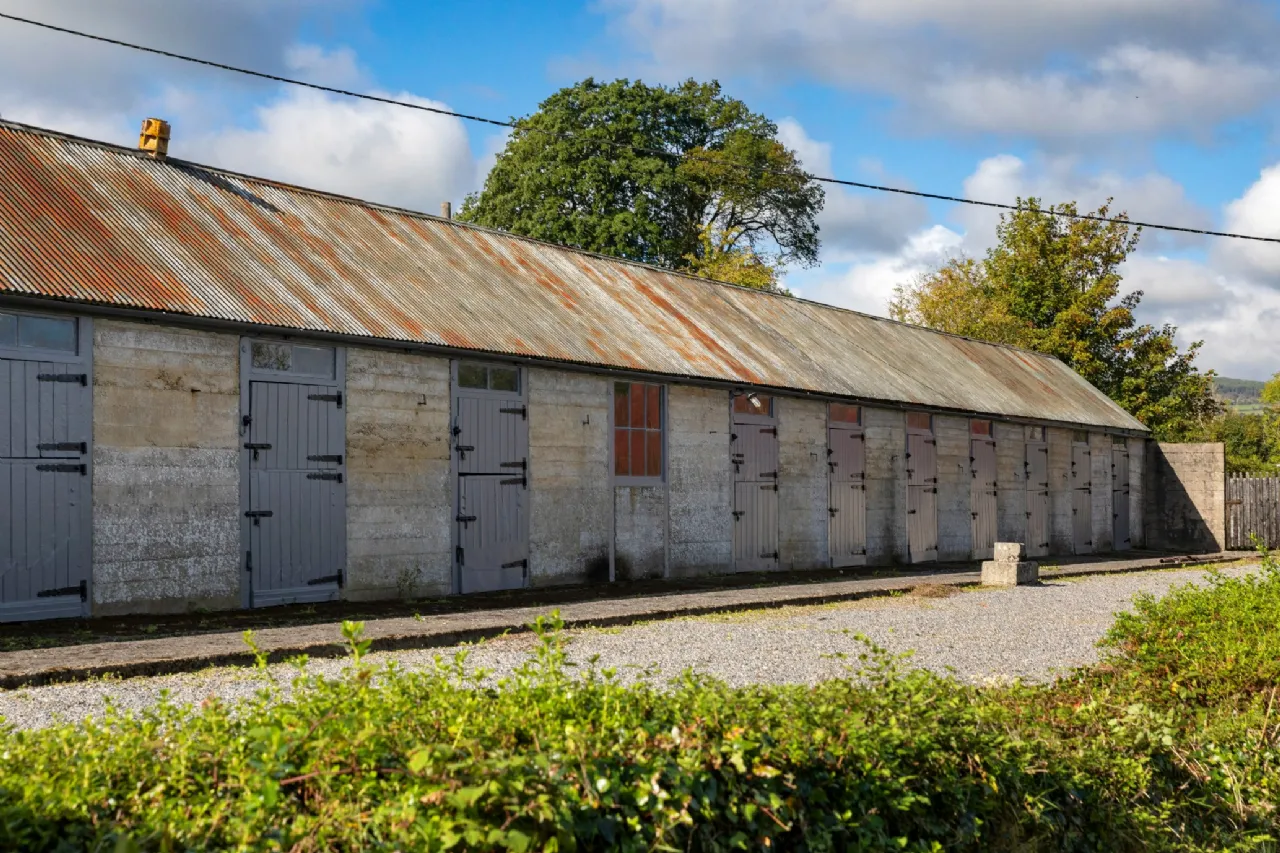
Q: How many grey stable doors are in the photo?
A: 10